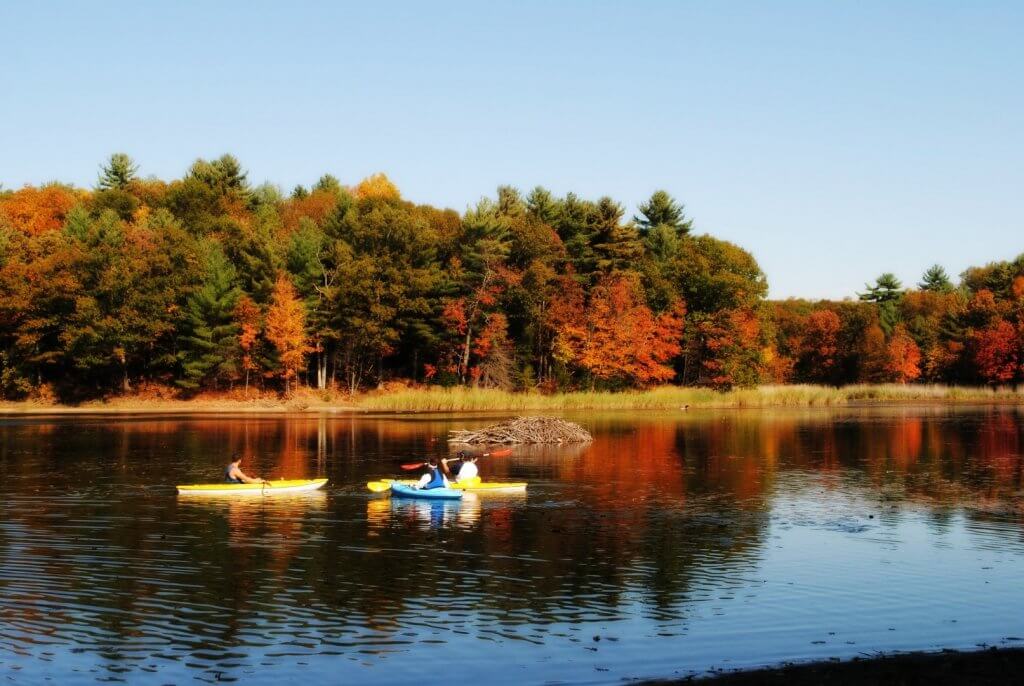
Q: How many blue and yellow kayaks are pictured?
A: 3